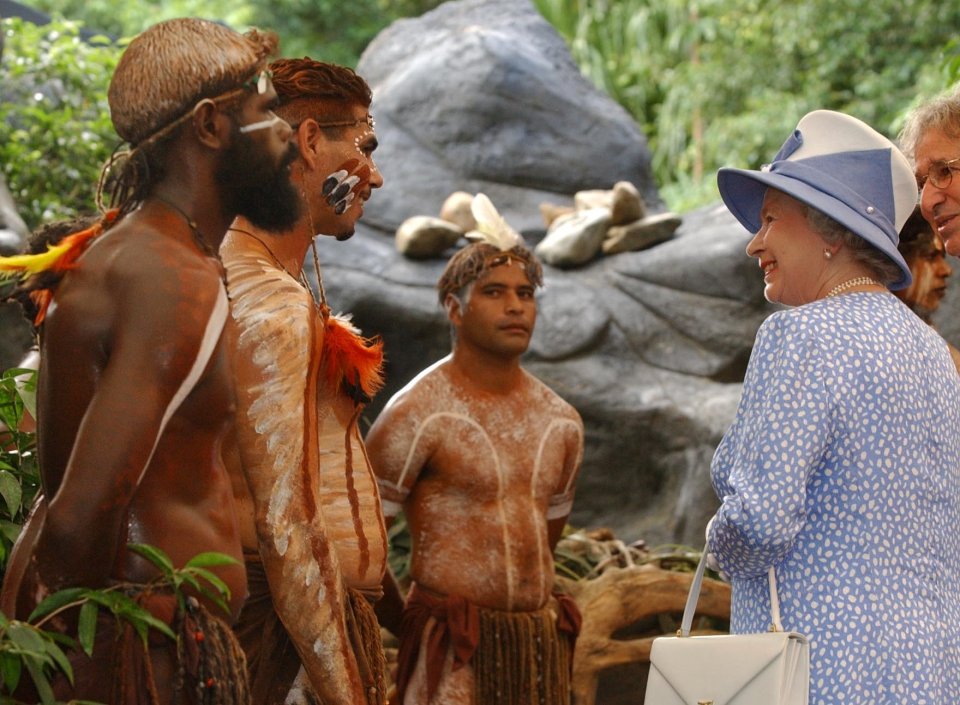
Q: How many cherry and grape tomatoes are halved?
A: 0